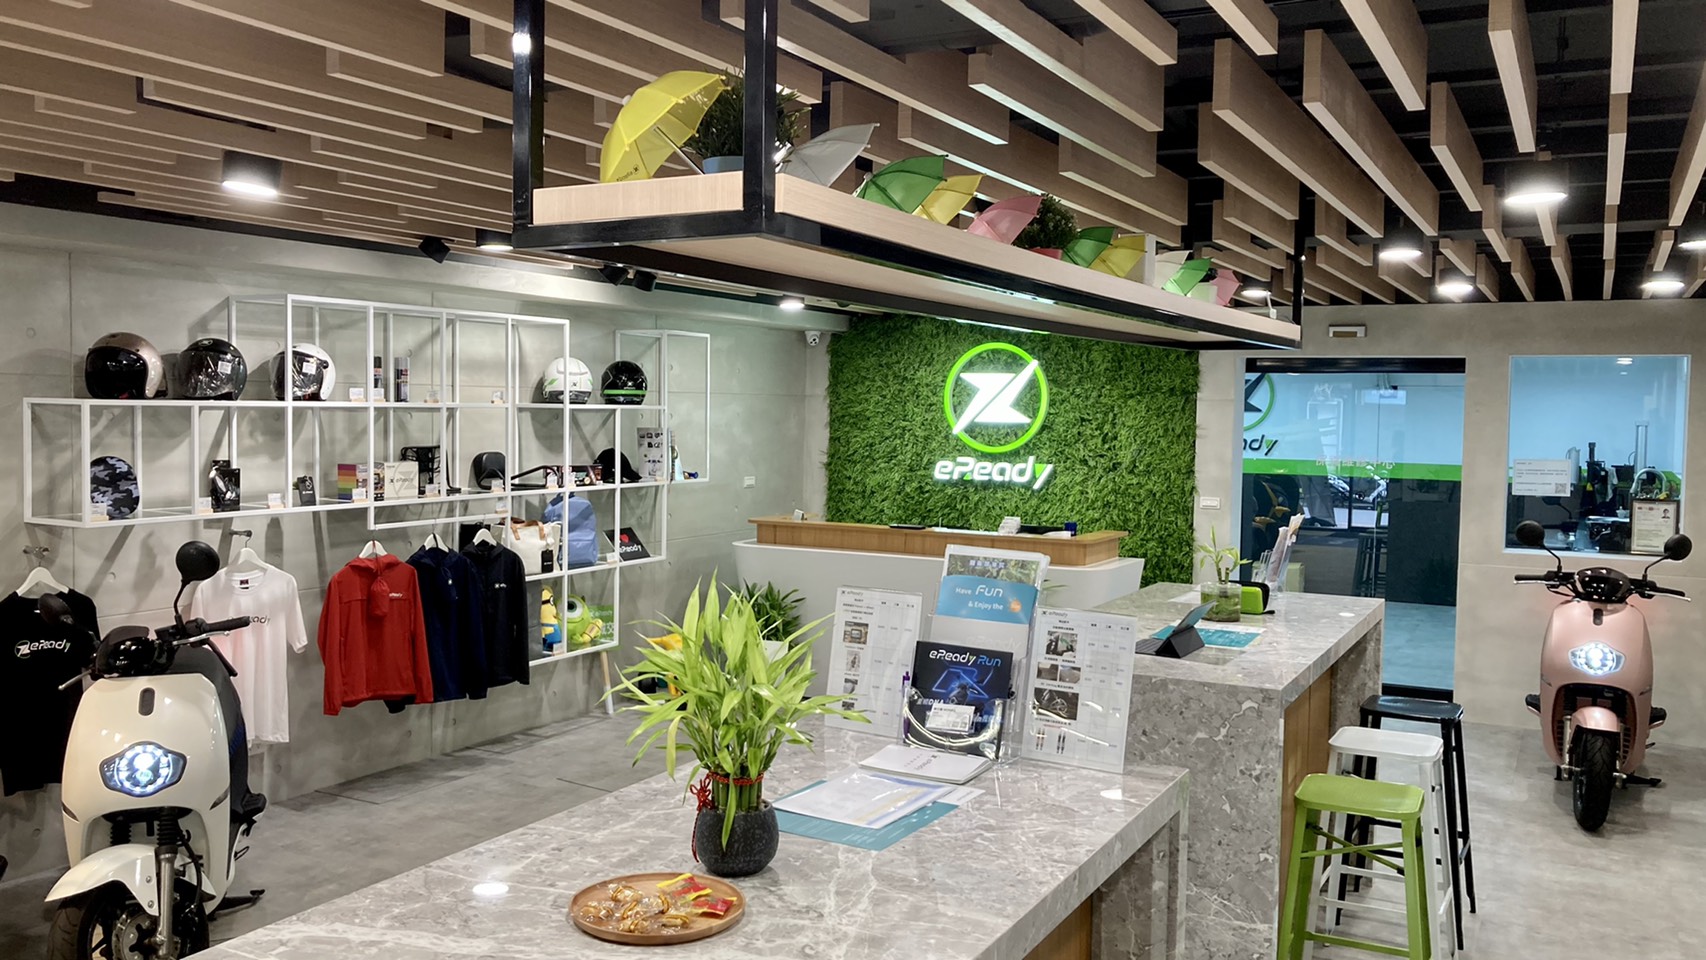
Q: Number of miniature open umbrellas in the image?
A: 10